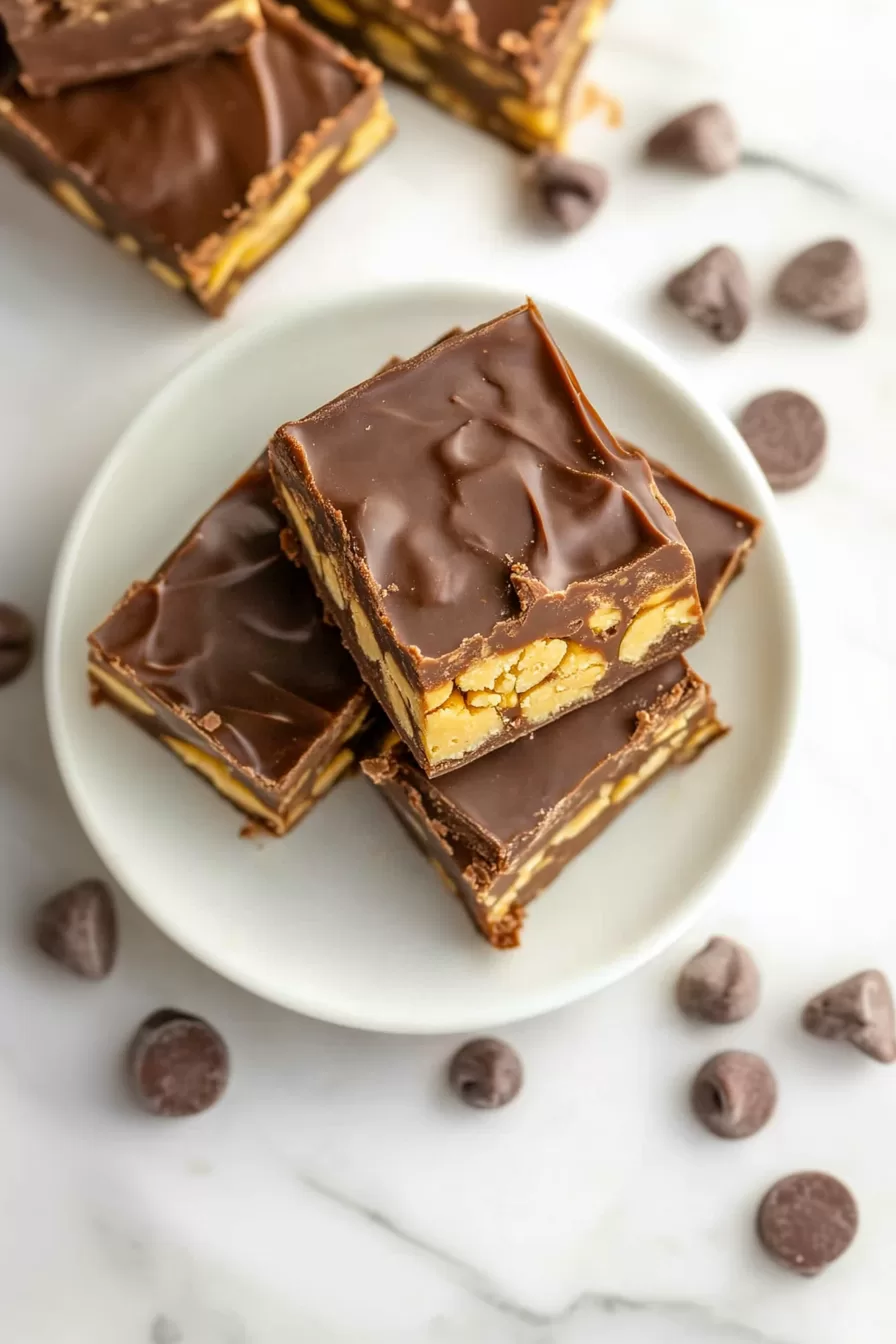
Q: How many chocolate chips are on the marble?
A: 13